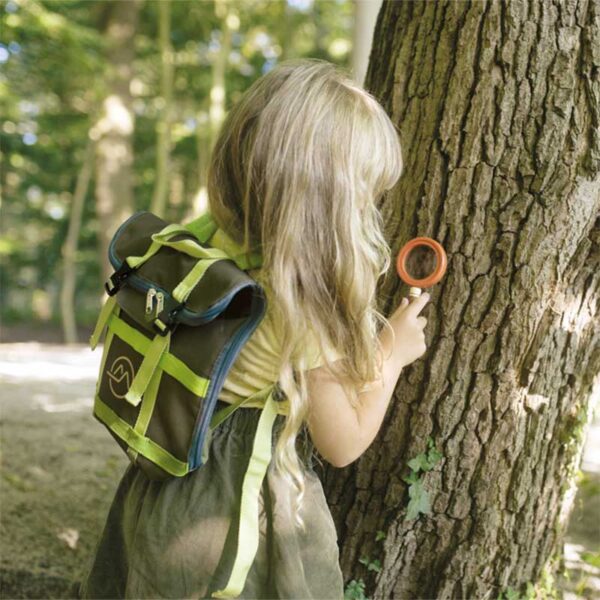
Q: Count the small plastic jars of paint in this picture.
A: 0